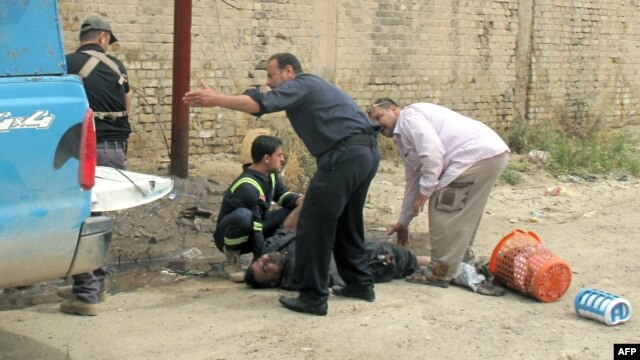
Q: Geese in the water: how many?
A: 0